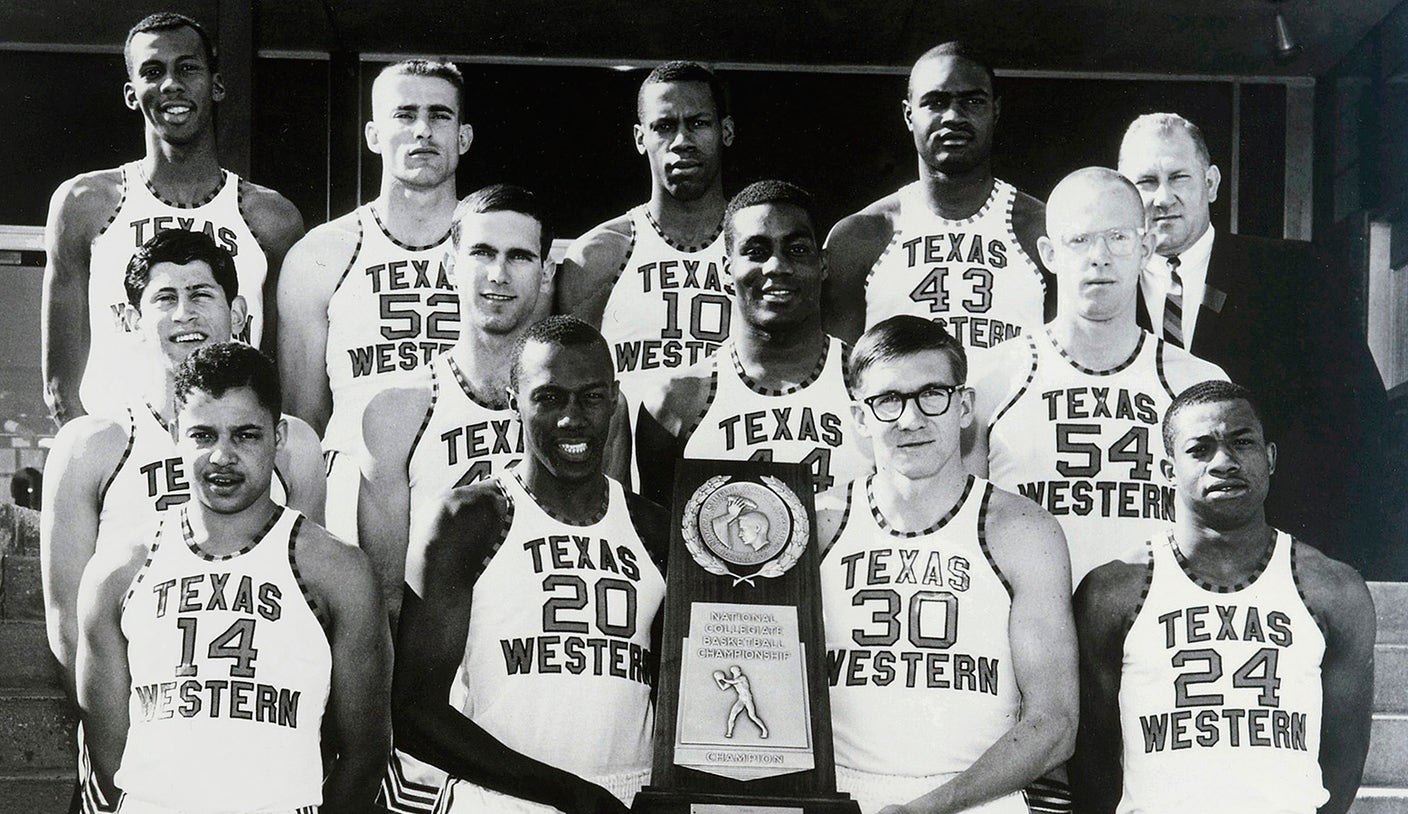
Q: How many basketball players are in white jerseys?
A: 12